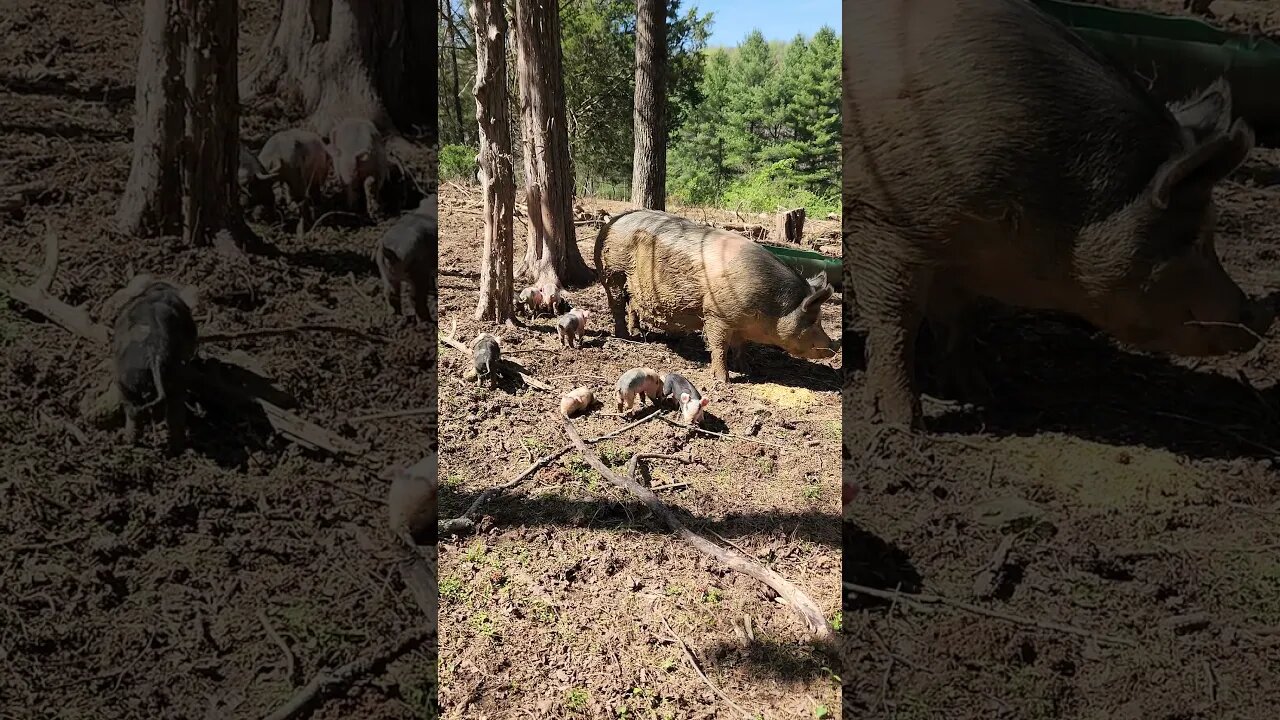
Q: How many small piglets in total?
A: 7